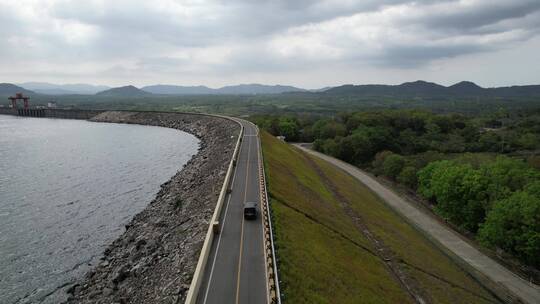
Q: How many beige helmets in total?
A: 0